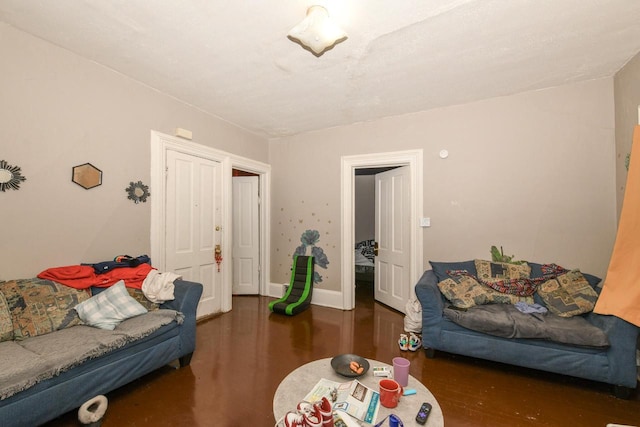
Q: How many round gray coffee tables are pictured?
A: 1